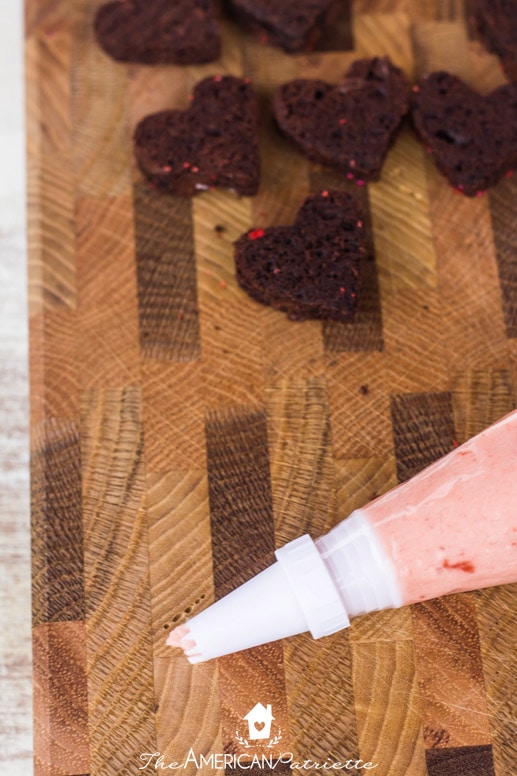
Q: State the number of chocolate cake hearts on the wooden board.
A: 7